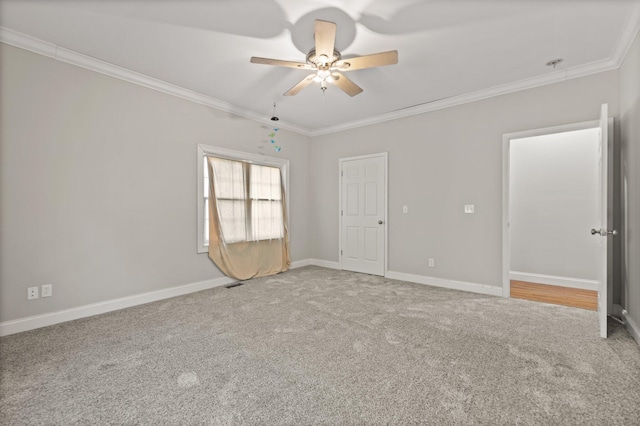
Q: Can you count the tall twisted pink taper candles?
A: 0